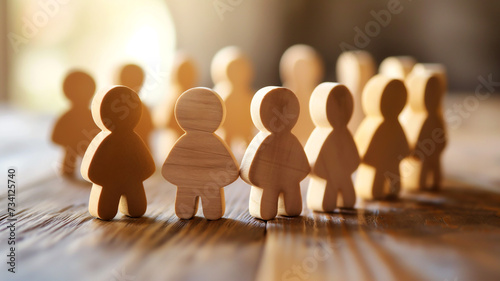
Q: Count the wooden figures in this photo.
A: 14